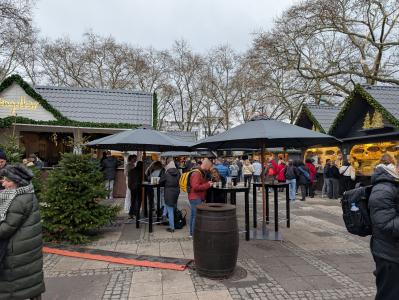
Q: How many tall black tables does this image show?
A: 3